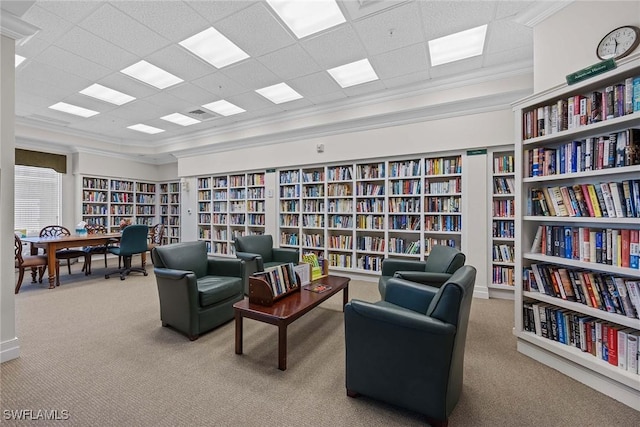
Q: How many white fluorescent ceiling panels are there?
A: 12